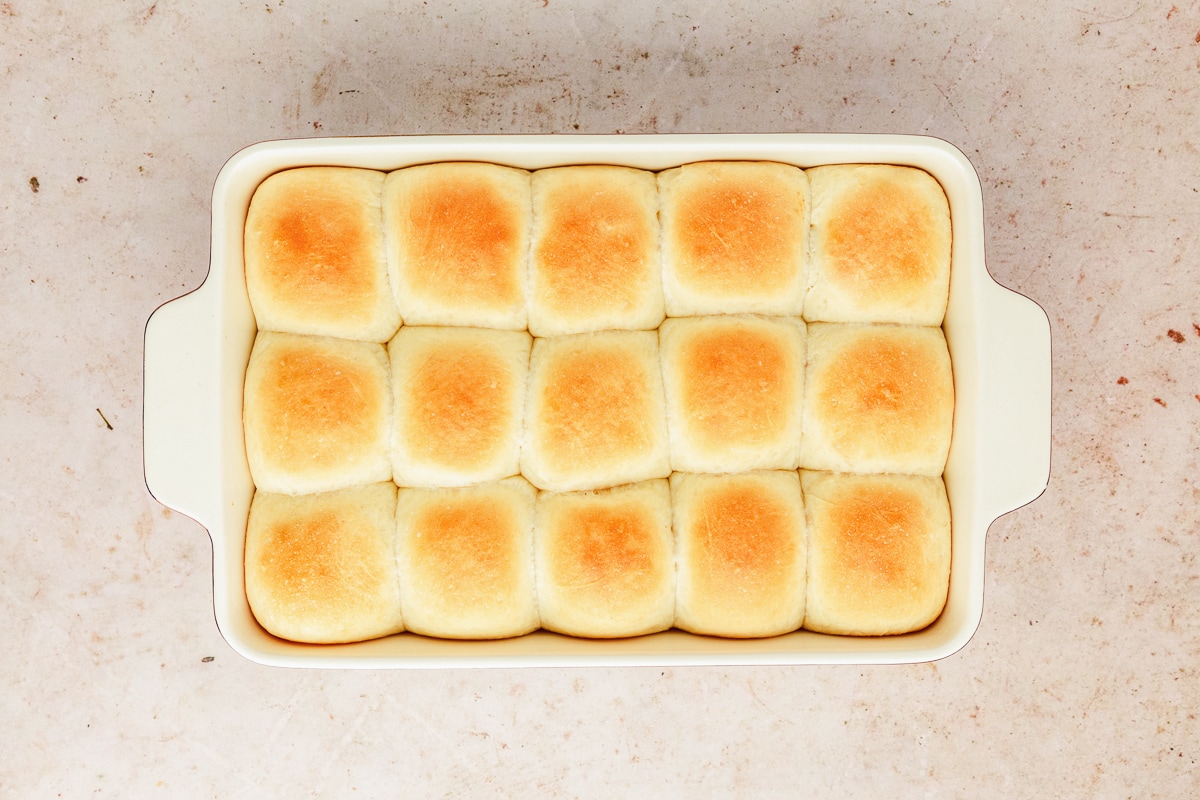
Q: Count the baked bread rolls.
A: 15